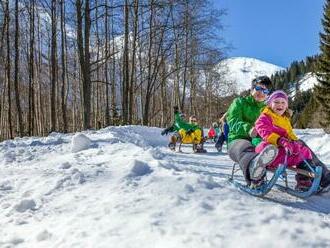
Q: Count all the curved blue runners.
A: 2